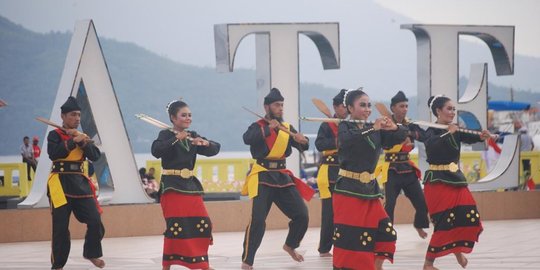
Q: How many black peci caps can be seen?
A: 4